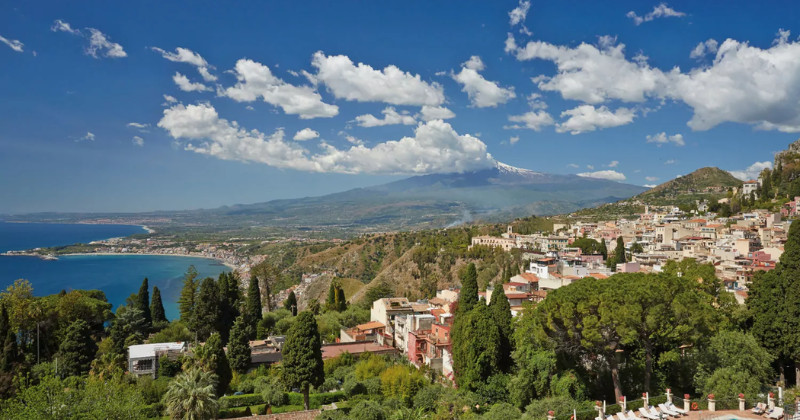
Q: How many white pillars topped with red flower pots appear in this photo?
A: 9